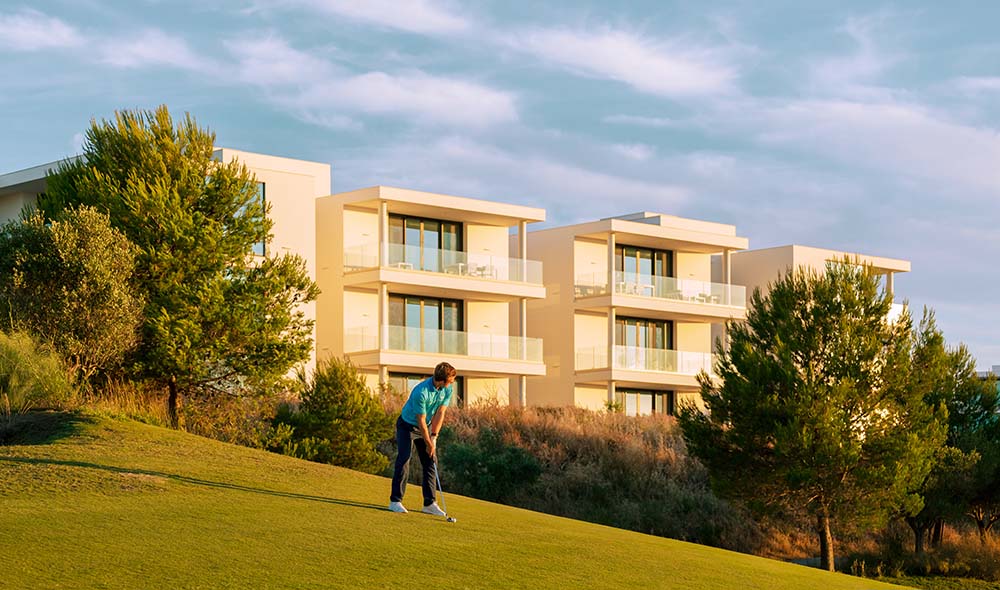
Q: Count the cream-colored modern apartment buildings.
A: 4